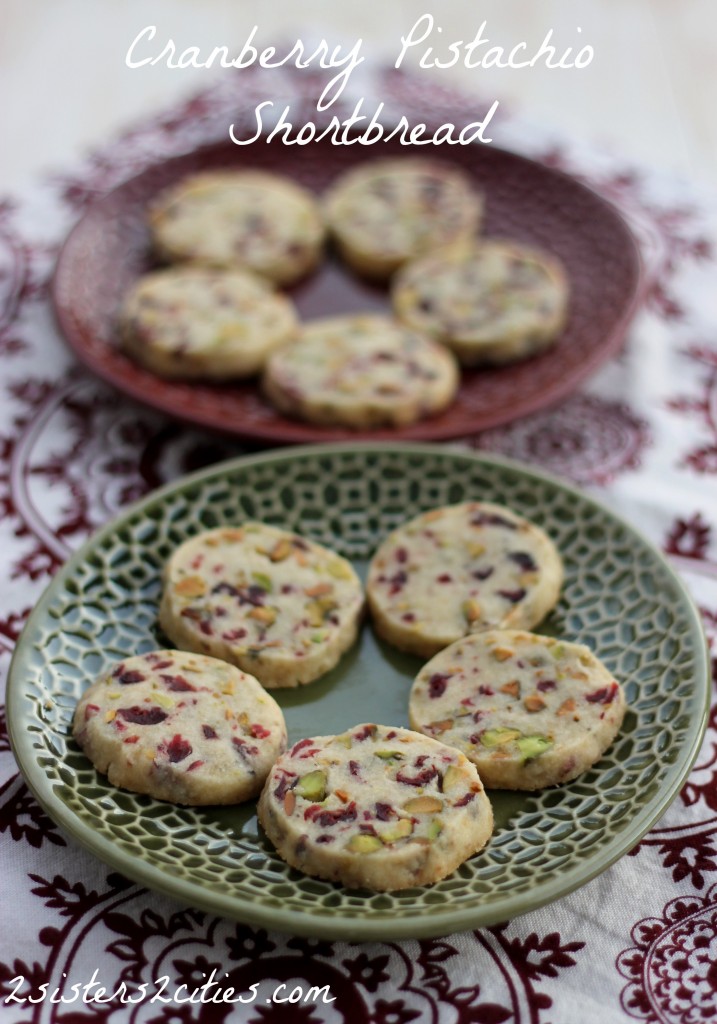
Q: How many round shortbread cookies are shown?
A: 10